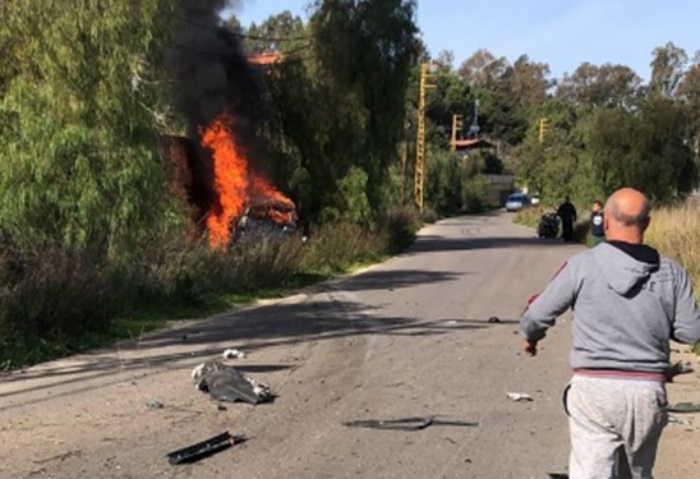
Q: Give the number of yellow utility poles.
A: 3